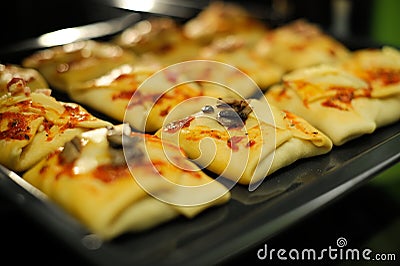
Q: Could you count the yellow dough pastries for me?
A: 12